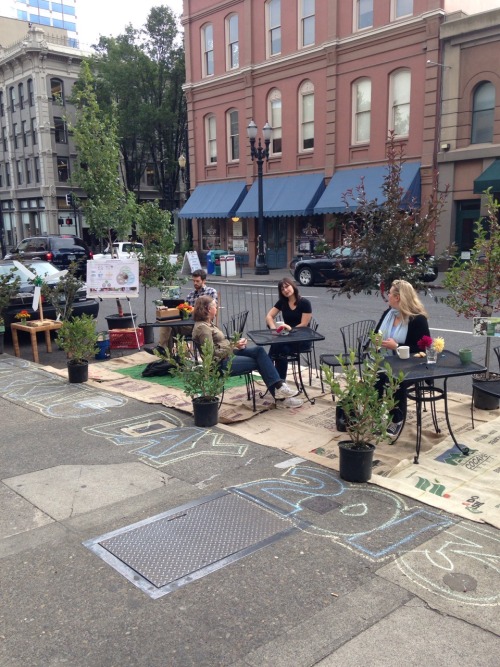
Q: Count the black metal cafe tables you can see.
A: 3